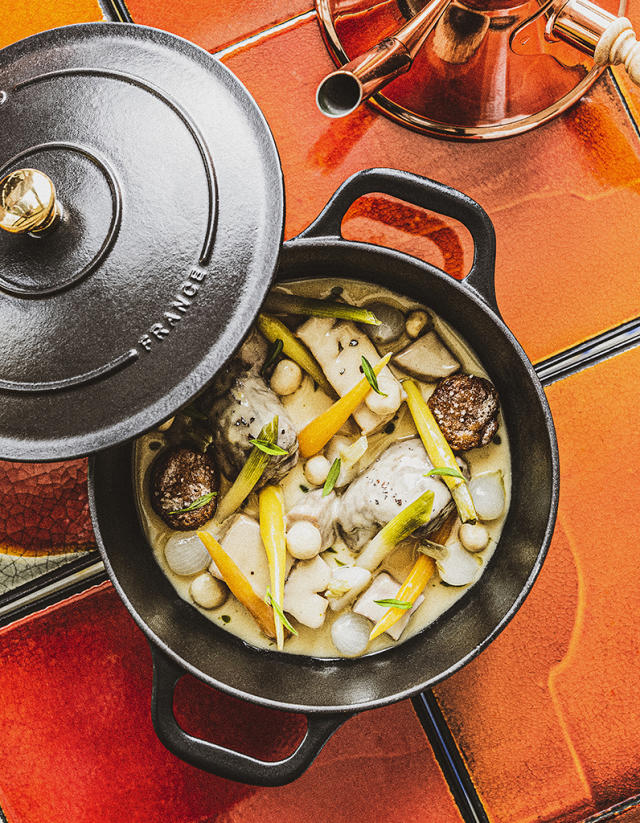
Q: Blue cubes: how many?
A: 0